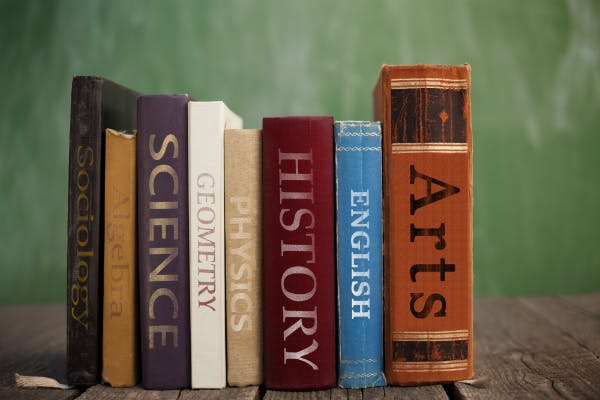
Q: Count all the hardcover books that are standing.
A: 8